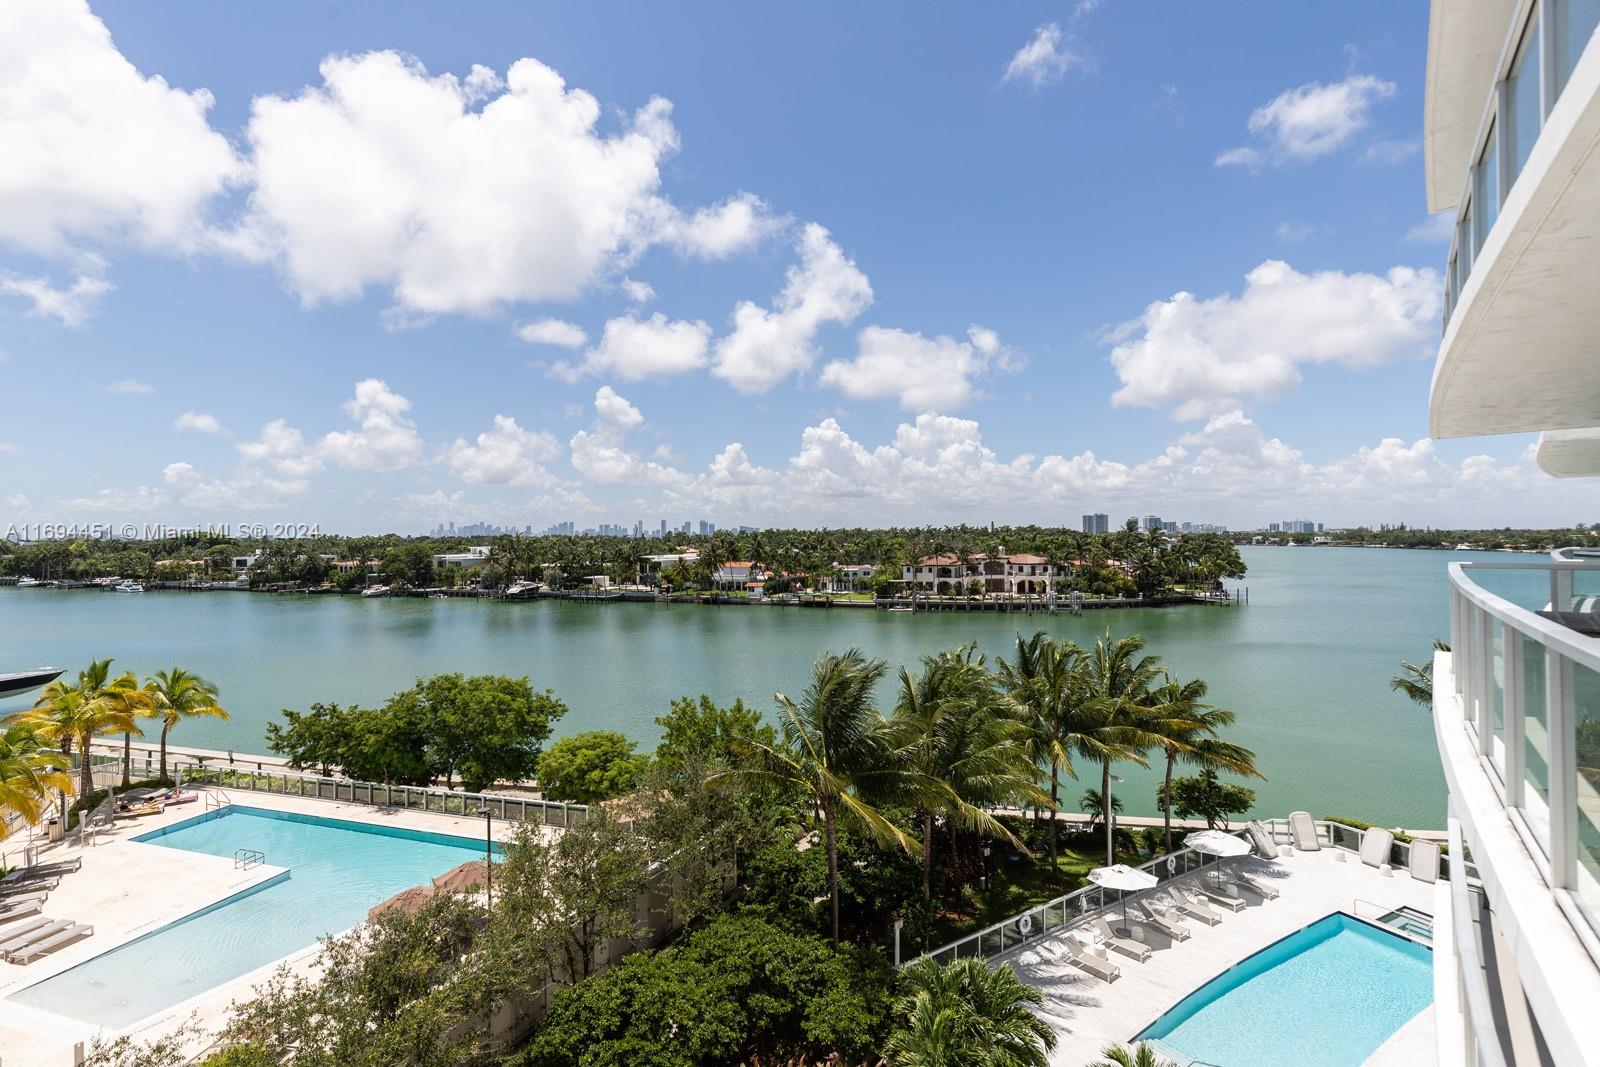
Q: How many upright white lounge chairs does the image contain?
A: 4